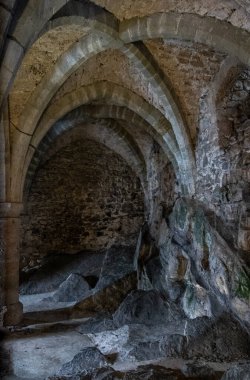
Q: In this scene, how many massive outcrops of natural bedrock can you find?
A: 1